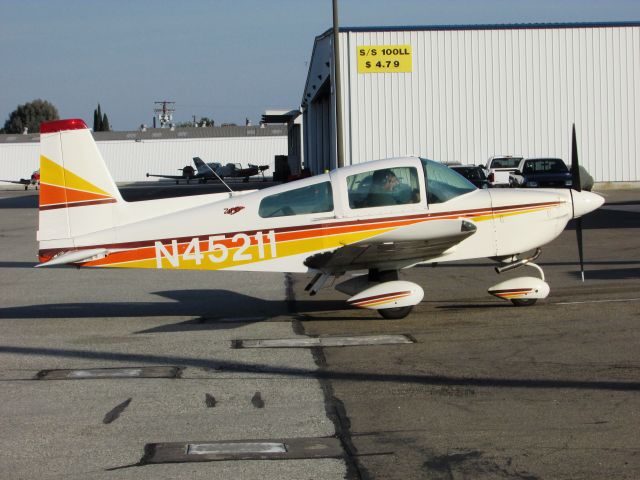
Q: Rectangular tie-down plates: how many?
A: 3